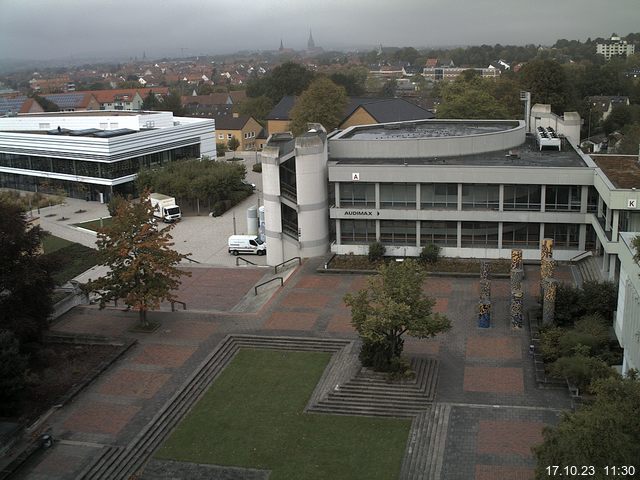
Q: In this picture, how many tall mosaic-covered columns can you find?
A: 3